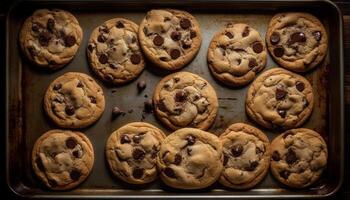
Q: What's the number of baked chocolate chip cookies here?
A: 13